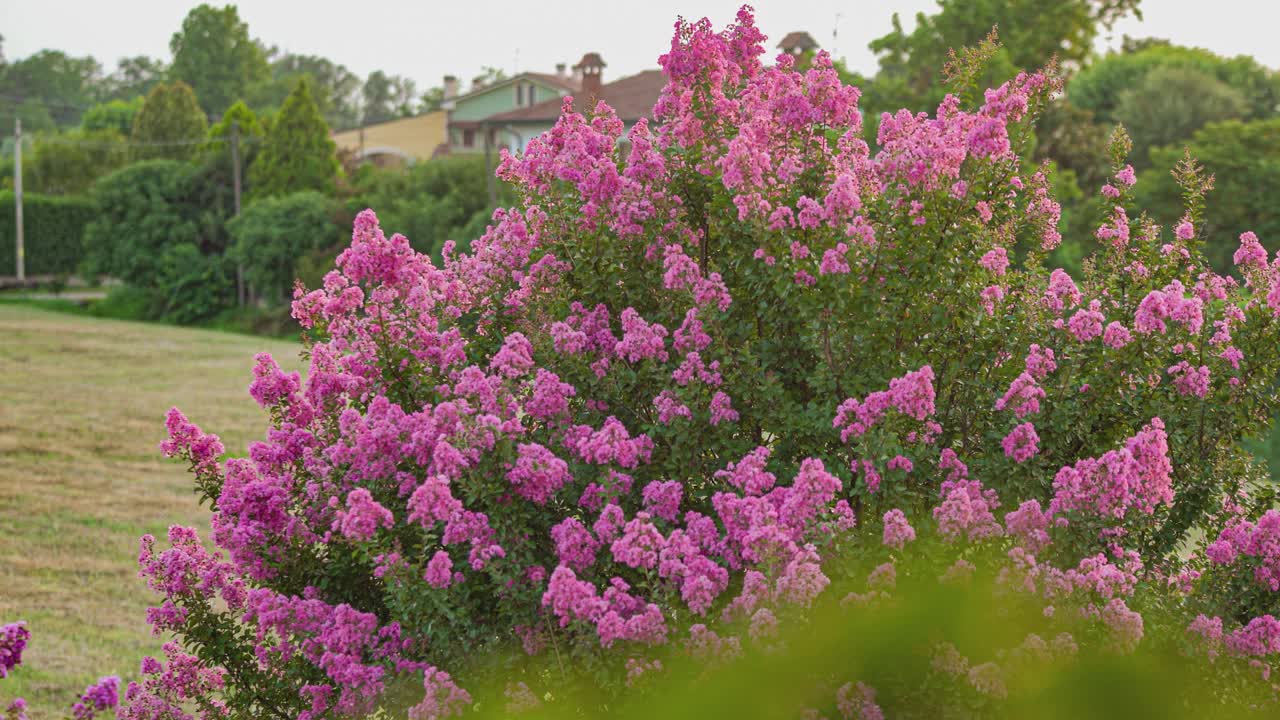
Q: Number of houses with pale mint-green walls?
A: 1